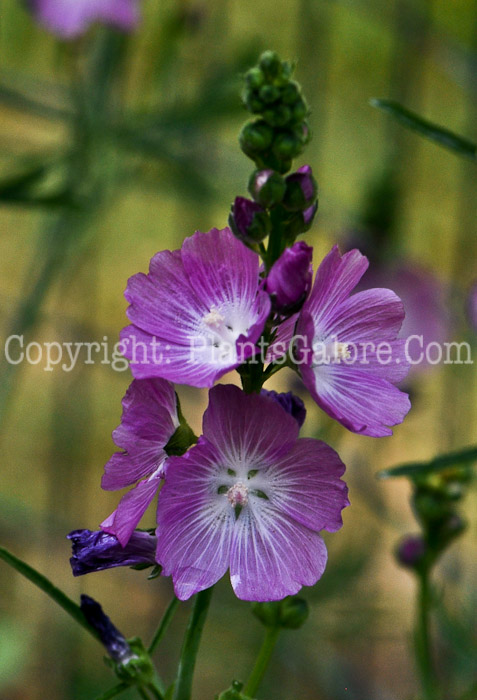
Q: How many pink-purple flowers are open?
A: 4